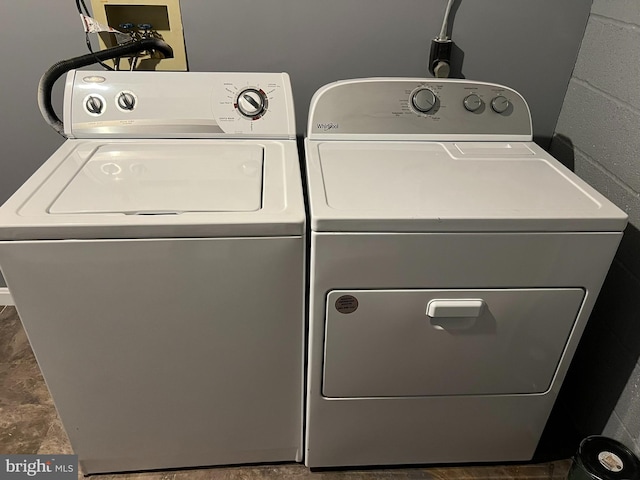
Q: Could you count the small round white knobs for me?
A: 2